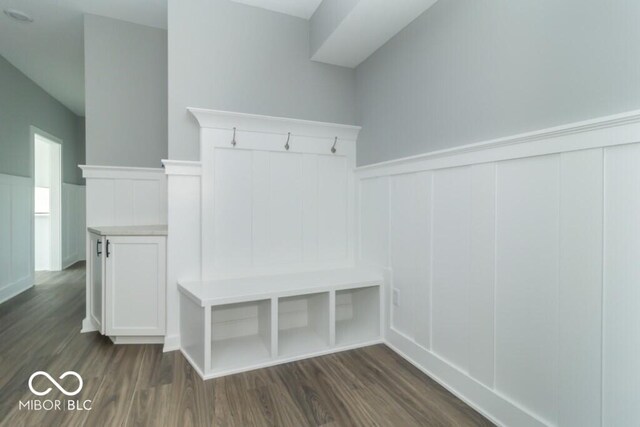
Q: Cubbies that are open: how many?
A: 3